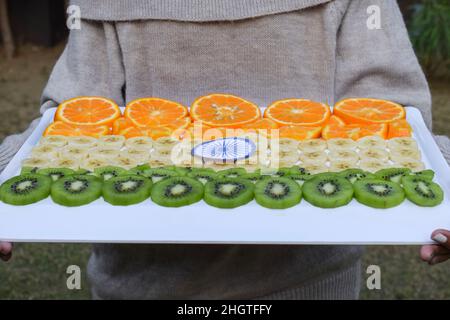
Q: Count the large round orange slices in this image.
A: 5